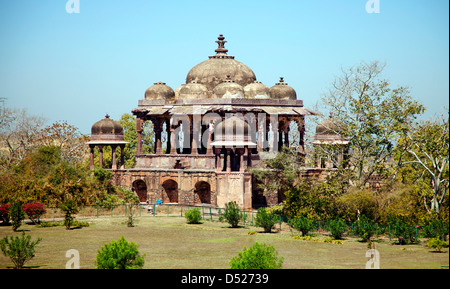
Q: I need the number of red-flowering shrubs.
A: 2